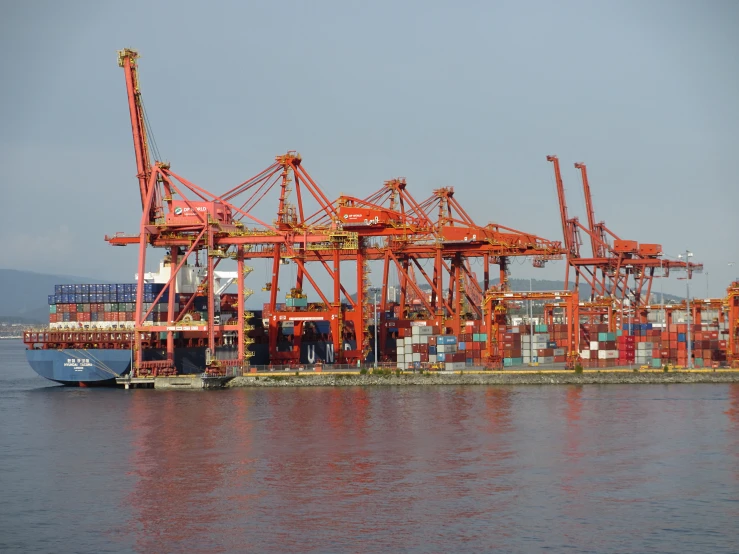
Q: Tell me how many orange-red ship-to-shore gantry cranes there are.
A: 6